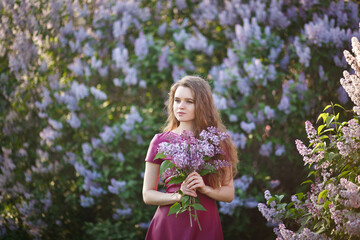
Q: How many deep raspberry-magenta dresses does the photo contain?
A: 1